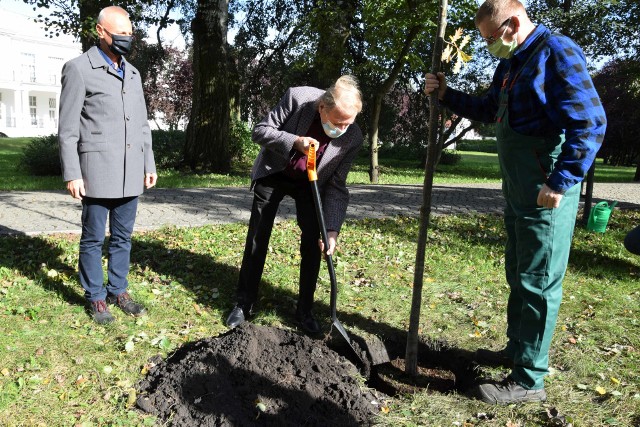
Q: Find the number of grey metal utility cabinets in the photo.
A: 0